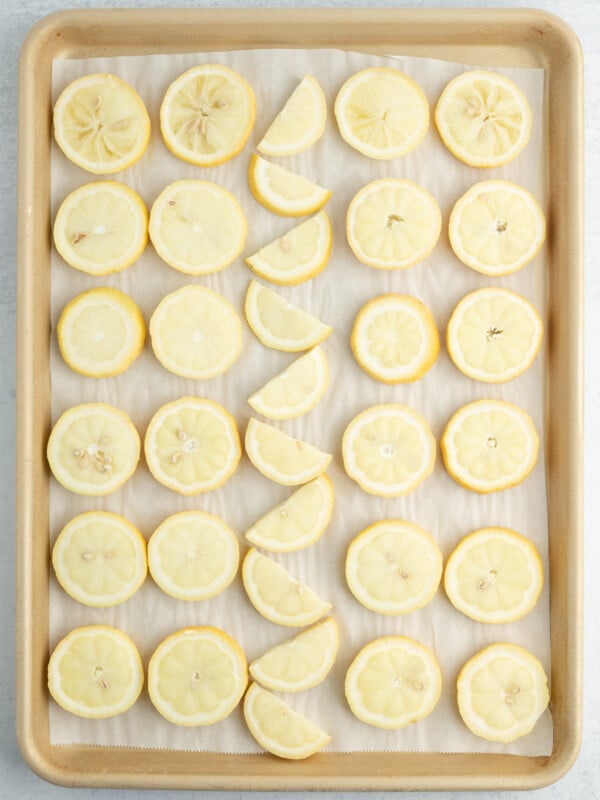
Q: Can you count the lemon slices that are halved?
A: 10